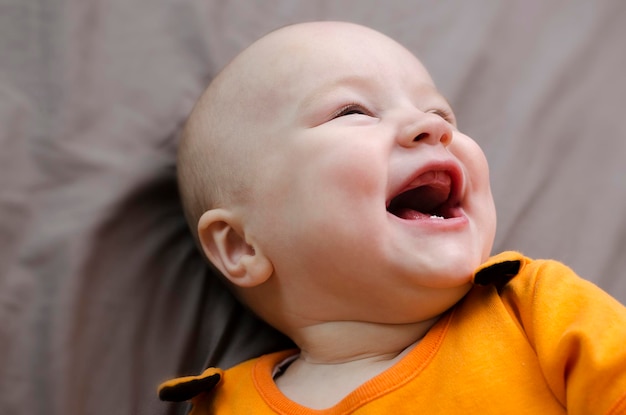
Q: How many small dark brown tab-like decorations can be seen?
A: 2